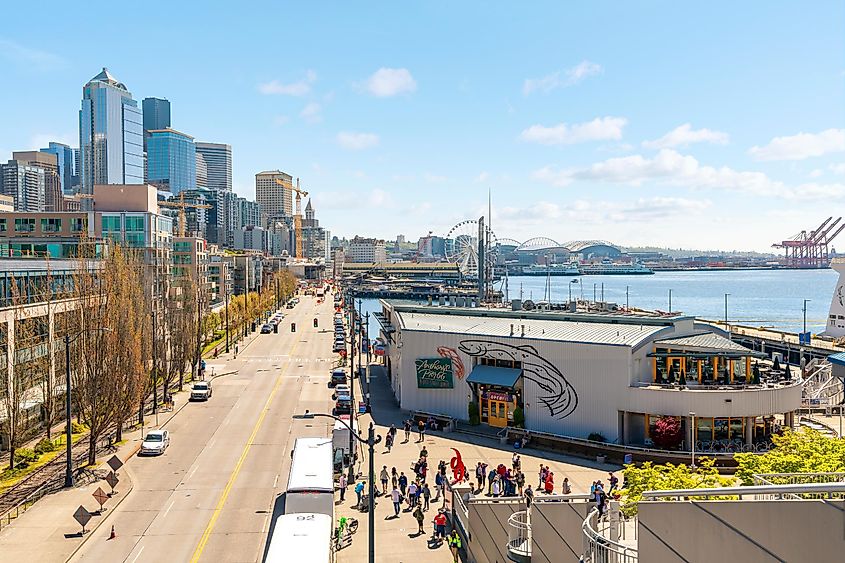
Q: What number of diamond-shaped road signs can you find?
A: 4